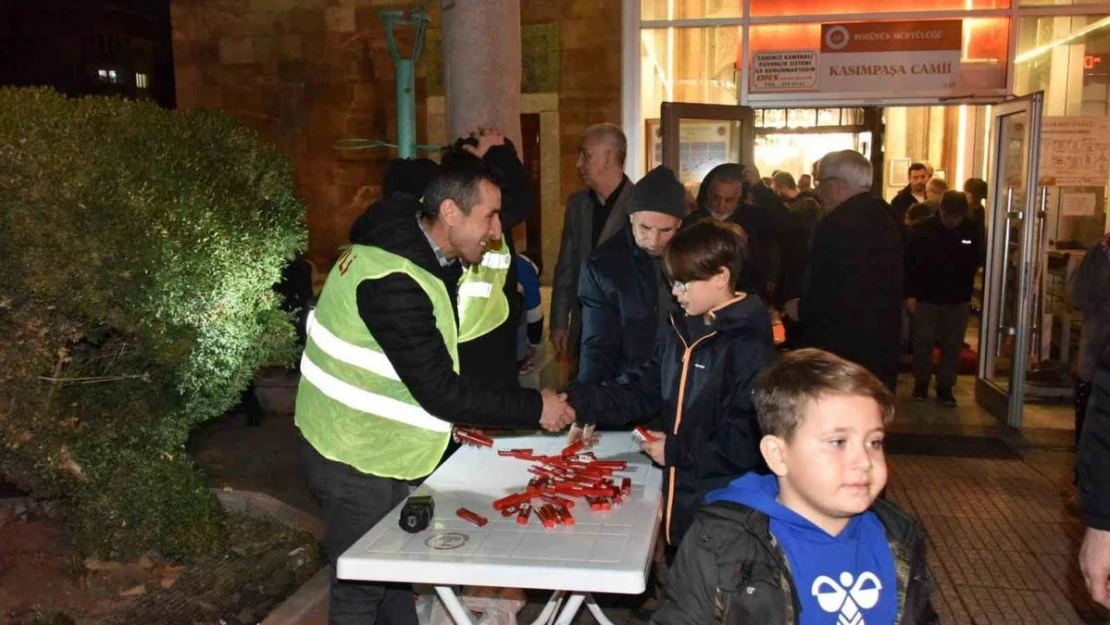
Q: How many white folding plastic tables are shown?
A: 1